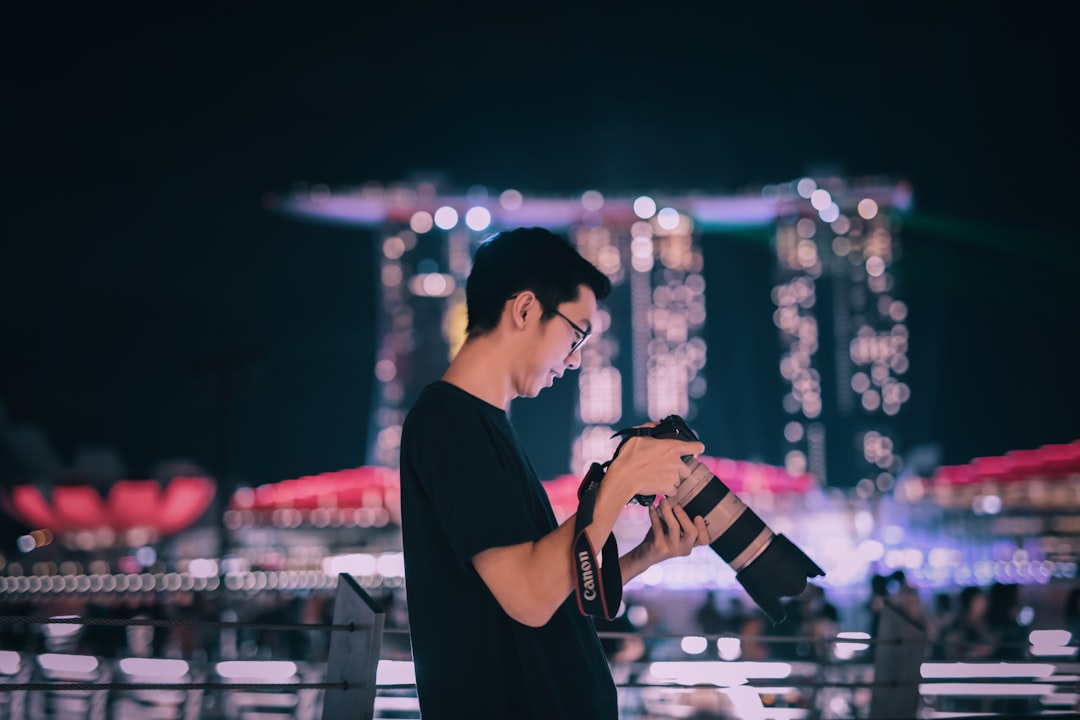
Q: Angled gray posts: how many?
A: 2